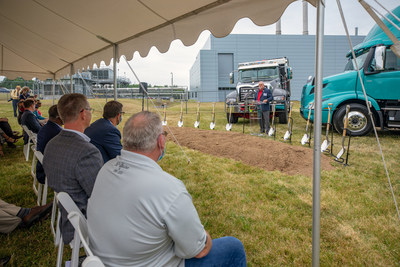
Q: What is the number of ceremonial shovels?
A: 10